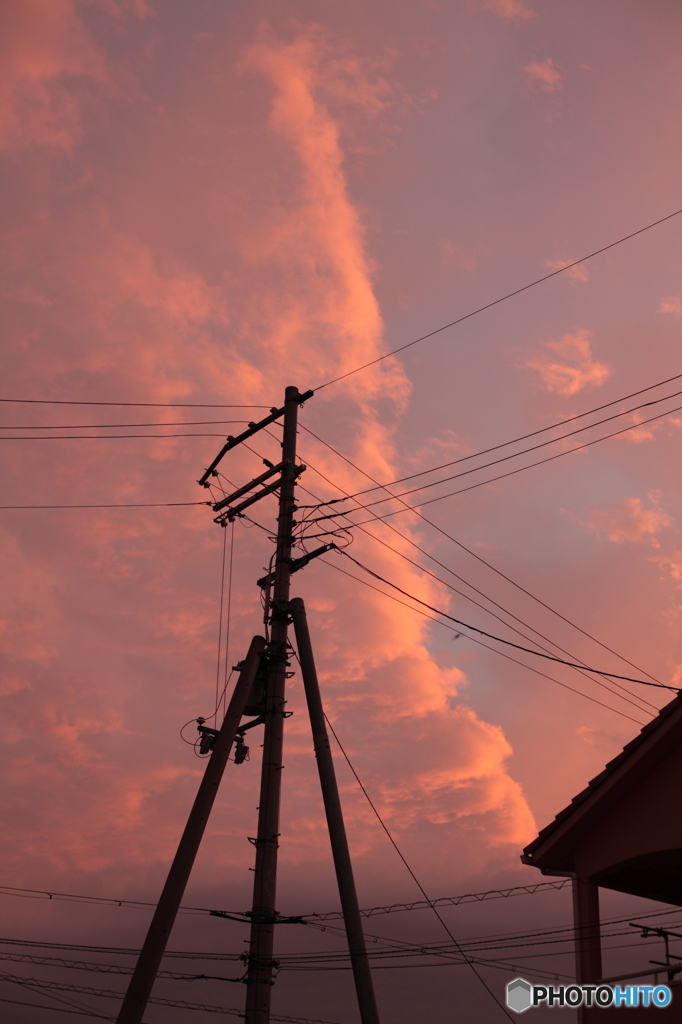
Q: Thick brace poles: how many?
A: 2